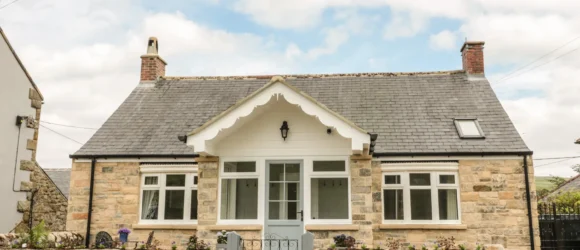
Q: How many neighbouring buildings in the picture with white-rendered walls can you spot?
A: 1